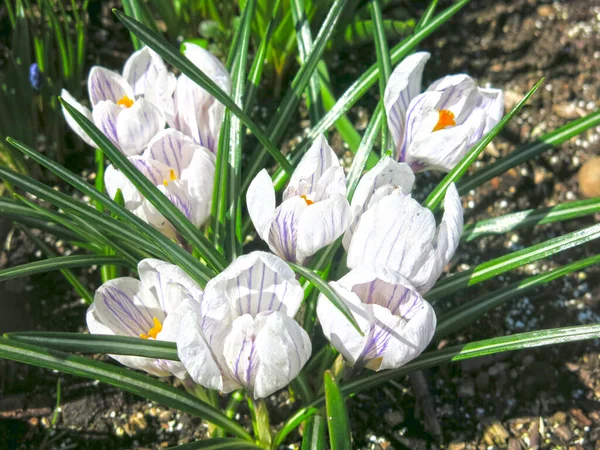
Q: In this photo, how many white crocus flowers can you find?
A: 9